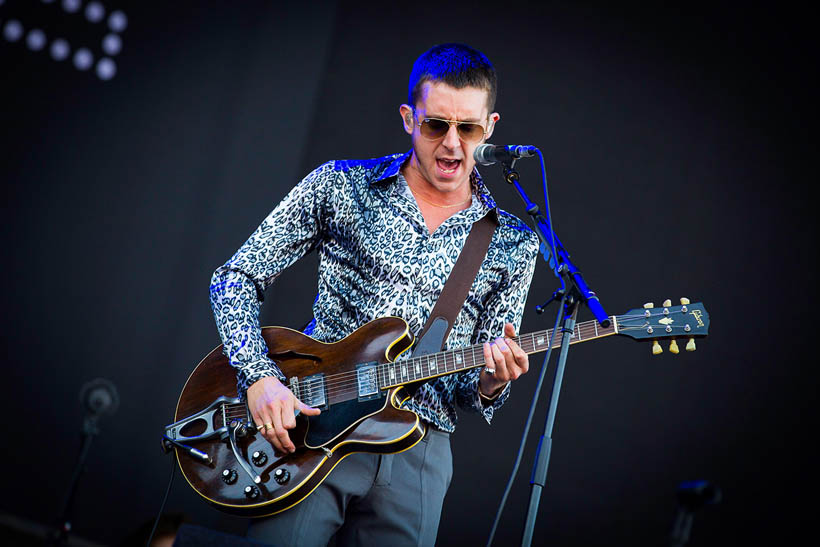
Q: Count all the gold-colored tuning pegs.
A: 6